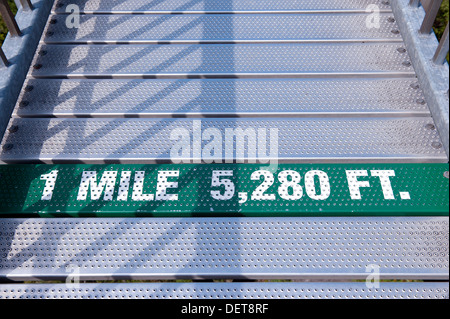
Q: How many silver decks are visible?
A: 7